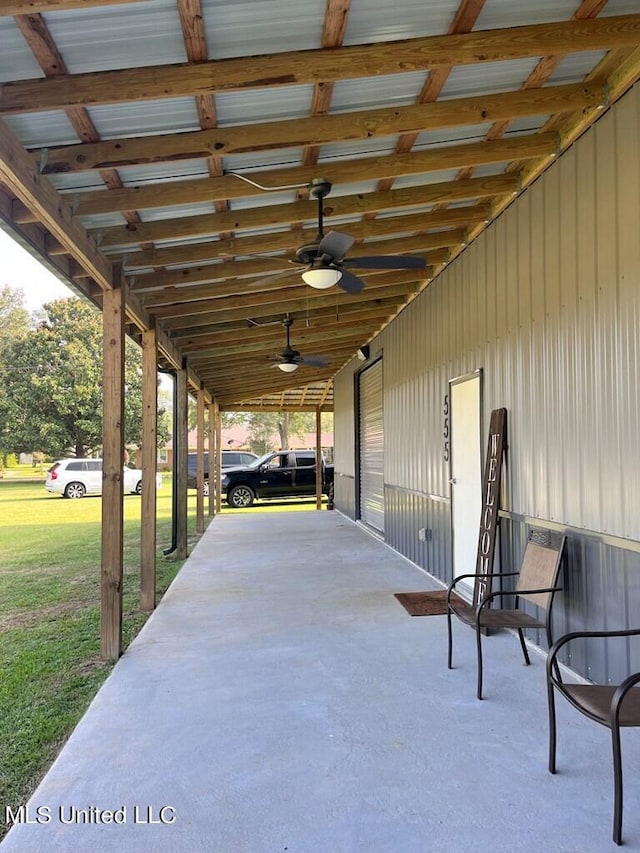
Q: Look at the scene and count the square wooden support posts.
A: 7